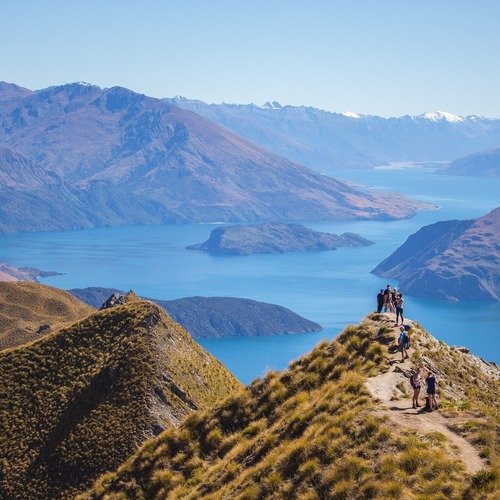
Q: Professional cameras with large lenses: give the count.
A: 0